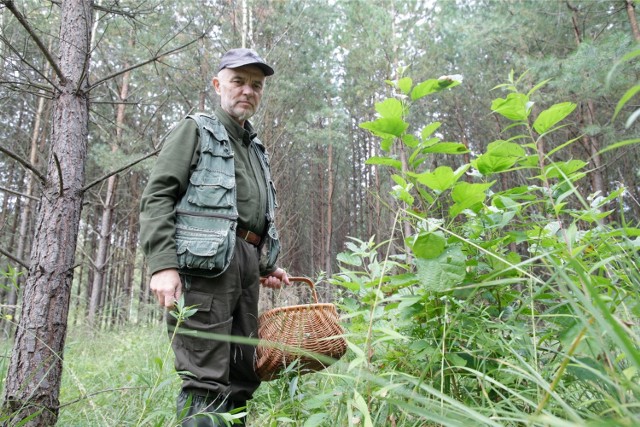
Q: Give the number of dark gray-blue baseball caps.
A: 1